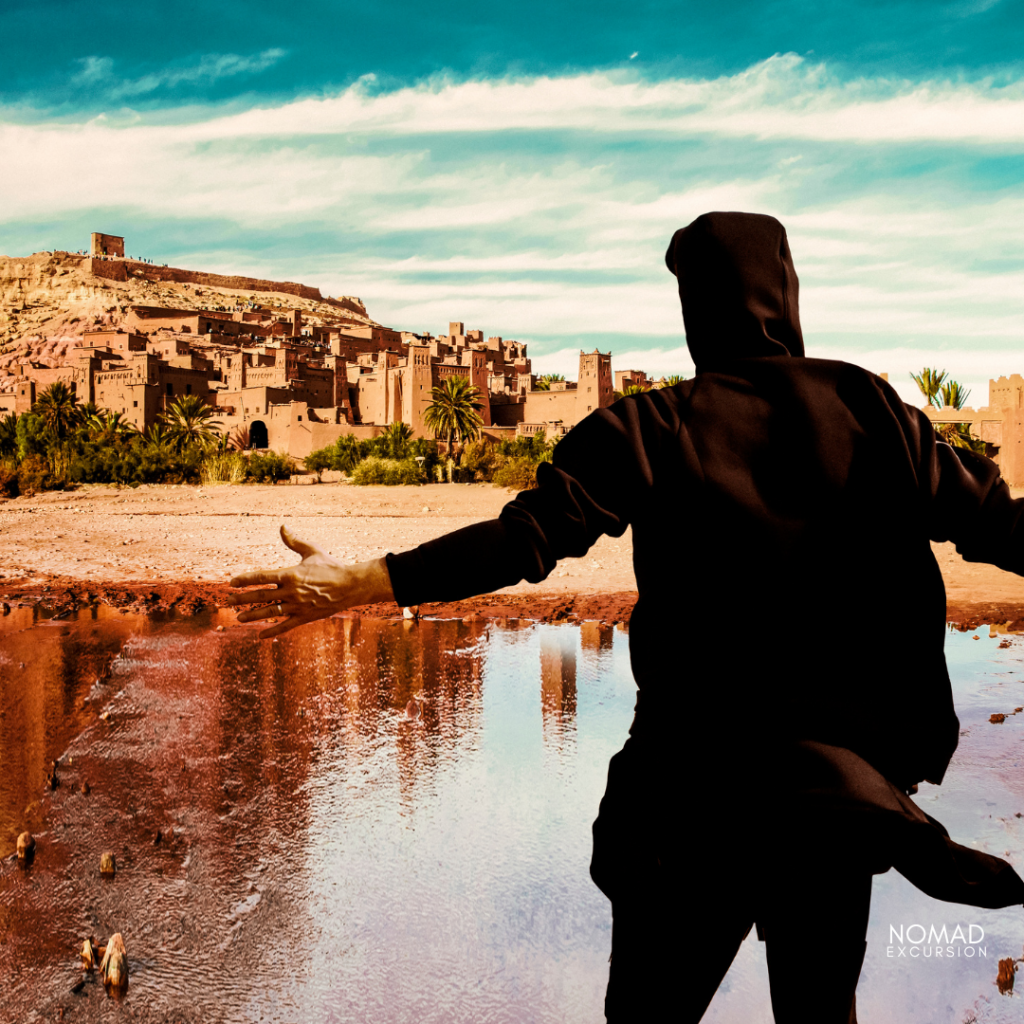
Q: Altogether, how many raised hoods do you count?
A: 1